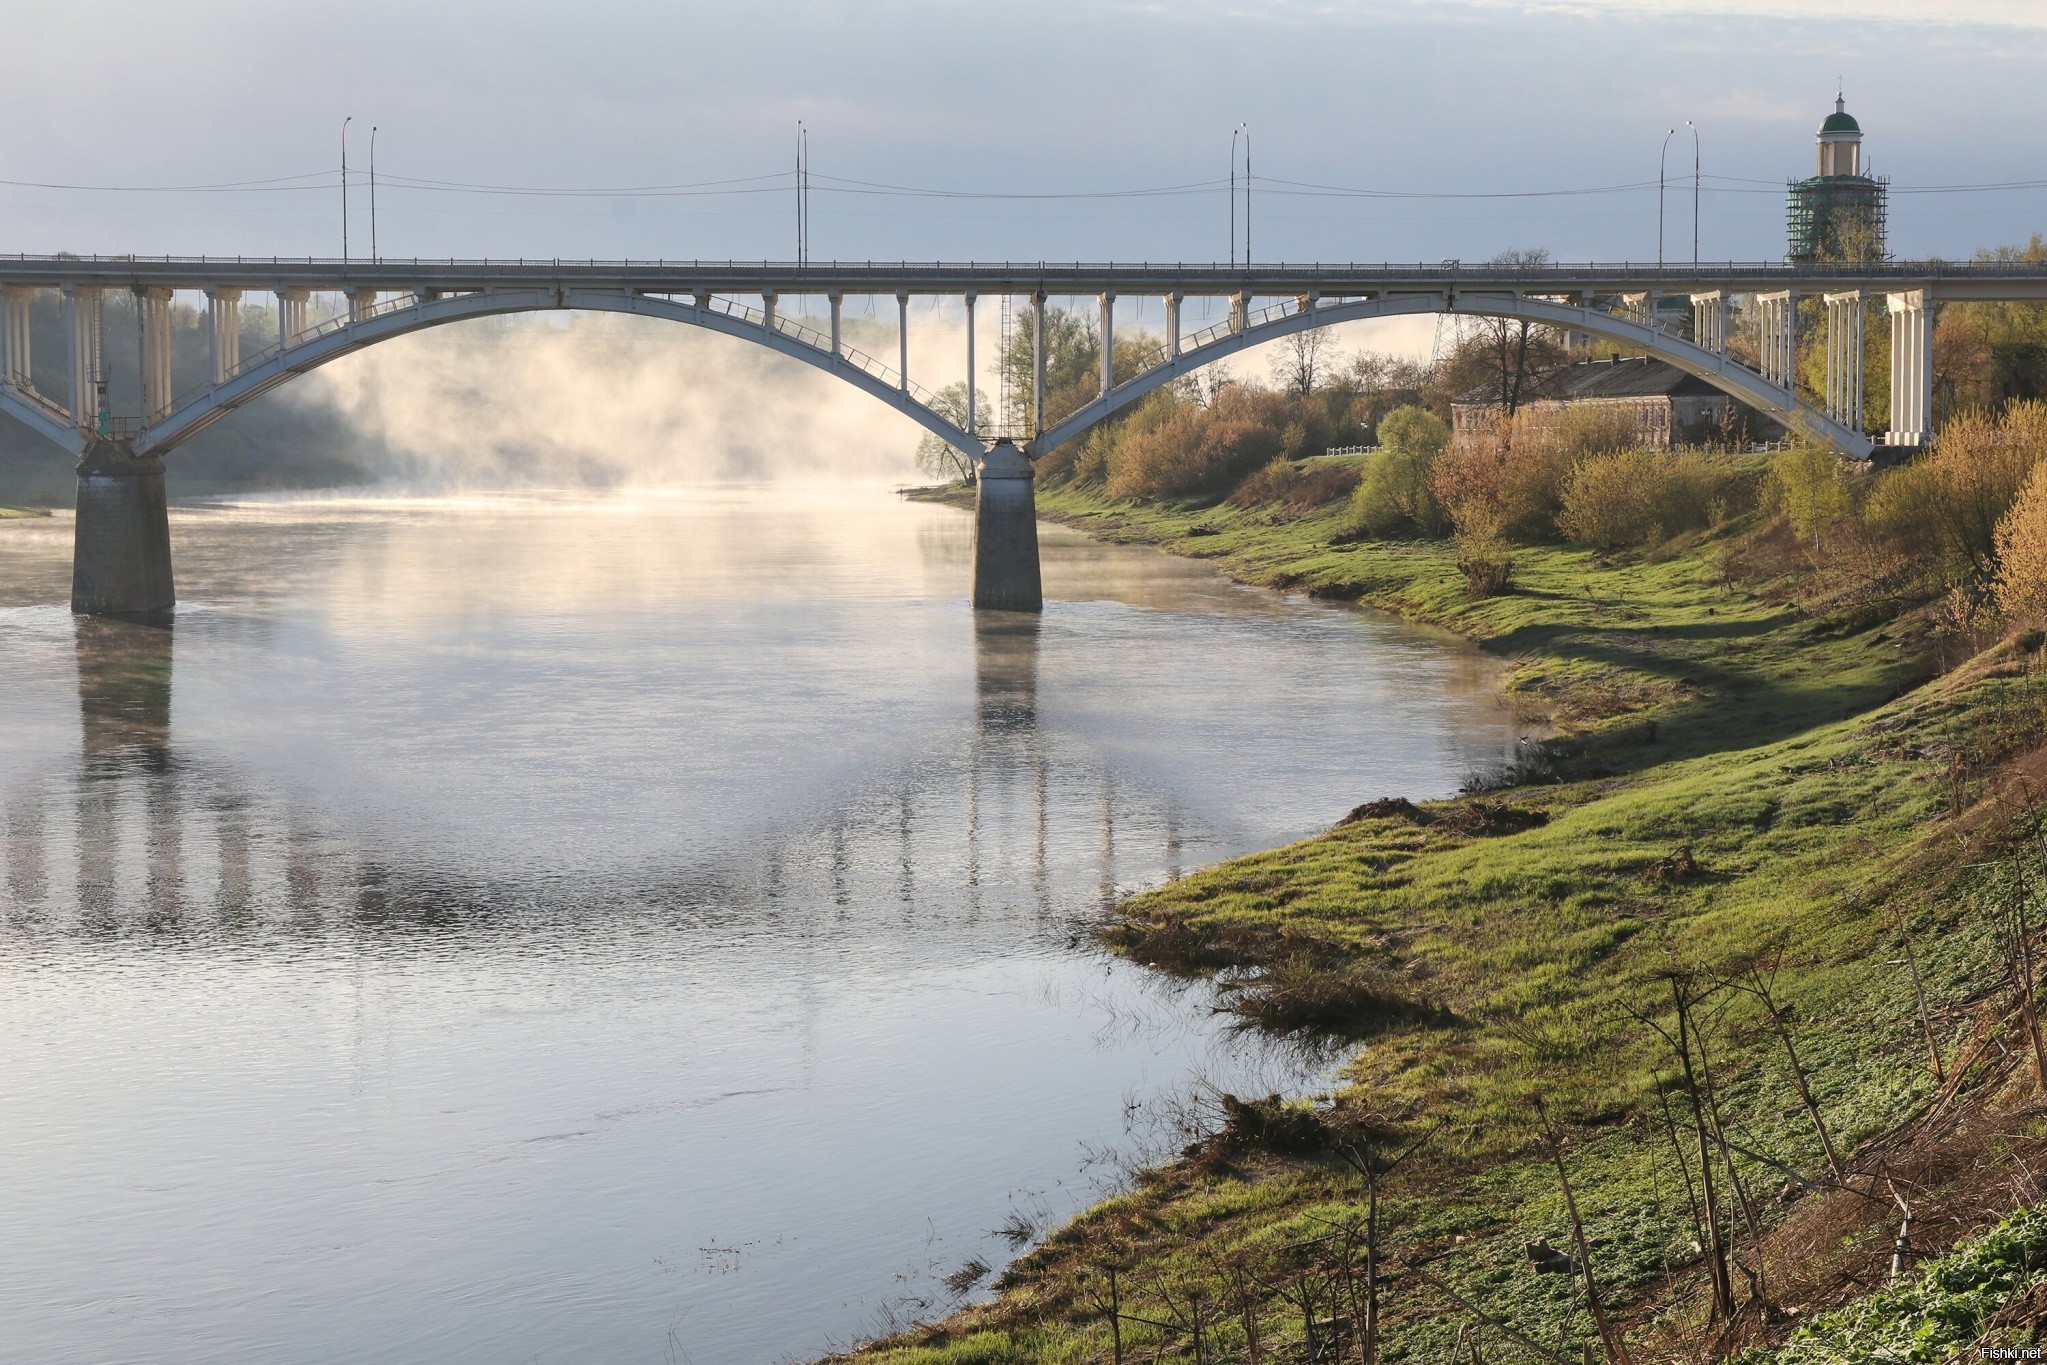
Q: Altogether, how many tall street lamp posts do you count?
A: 8